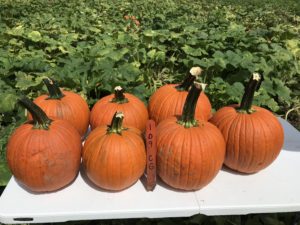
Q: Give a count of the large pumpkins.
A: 7